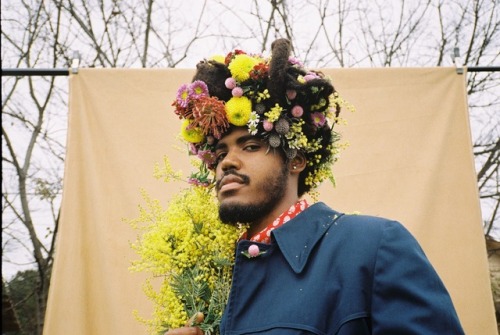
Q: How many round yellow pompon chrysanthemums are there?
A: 3